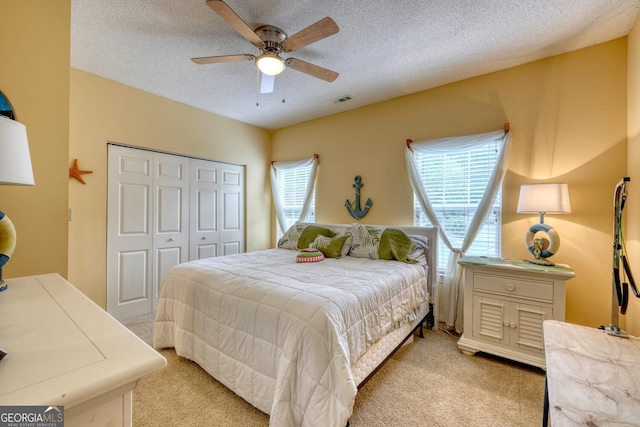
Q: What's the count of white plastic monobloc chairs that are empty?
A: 0